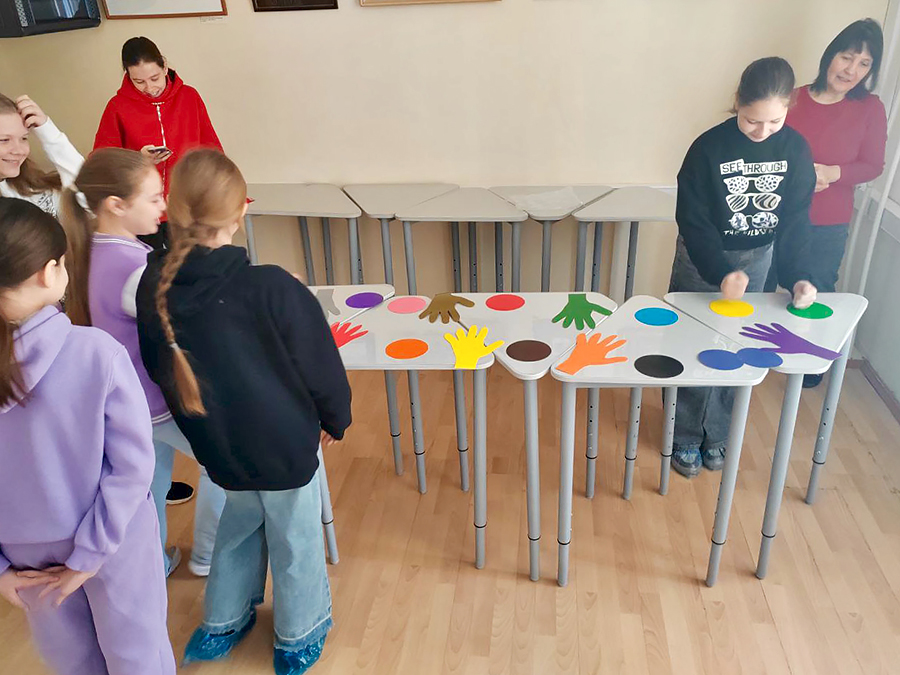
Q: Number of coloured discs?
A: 11